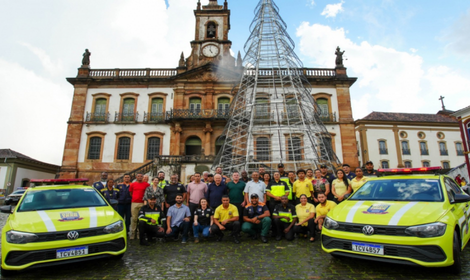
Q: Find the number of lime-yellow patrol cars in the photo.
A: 2